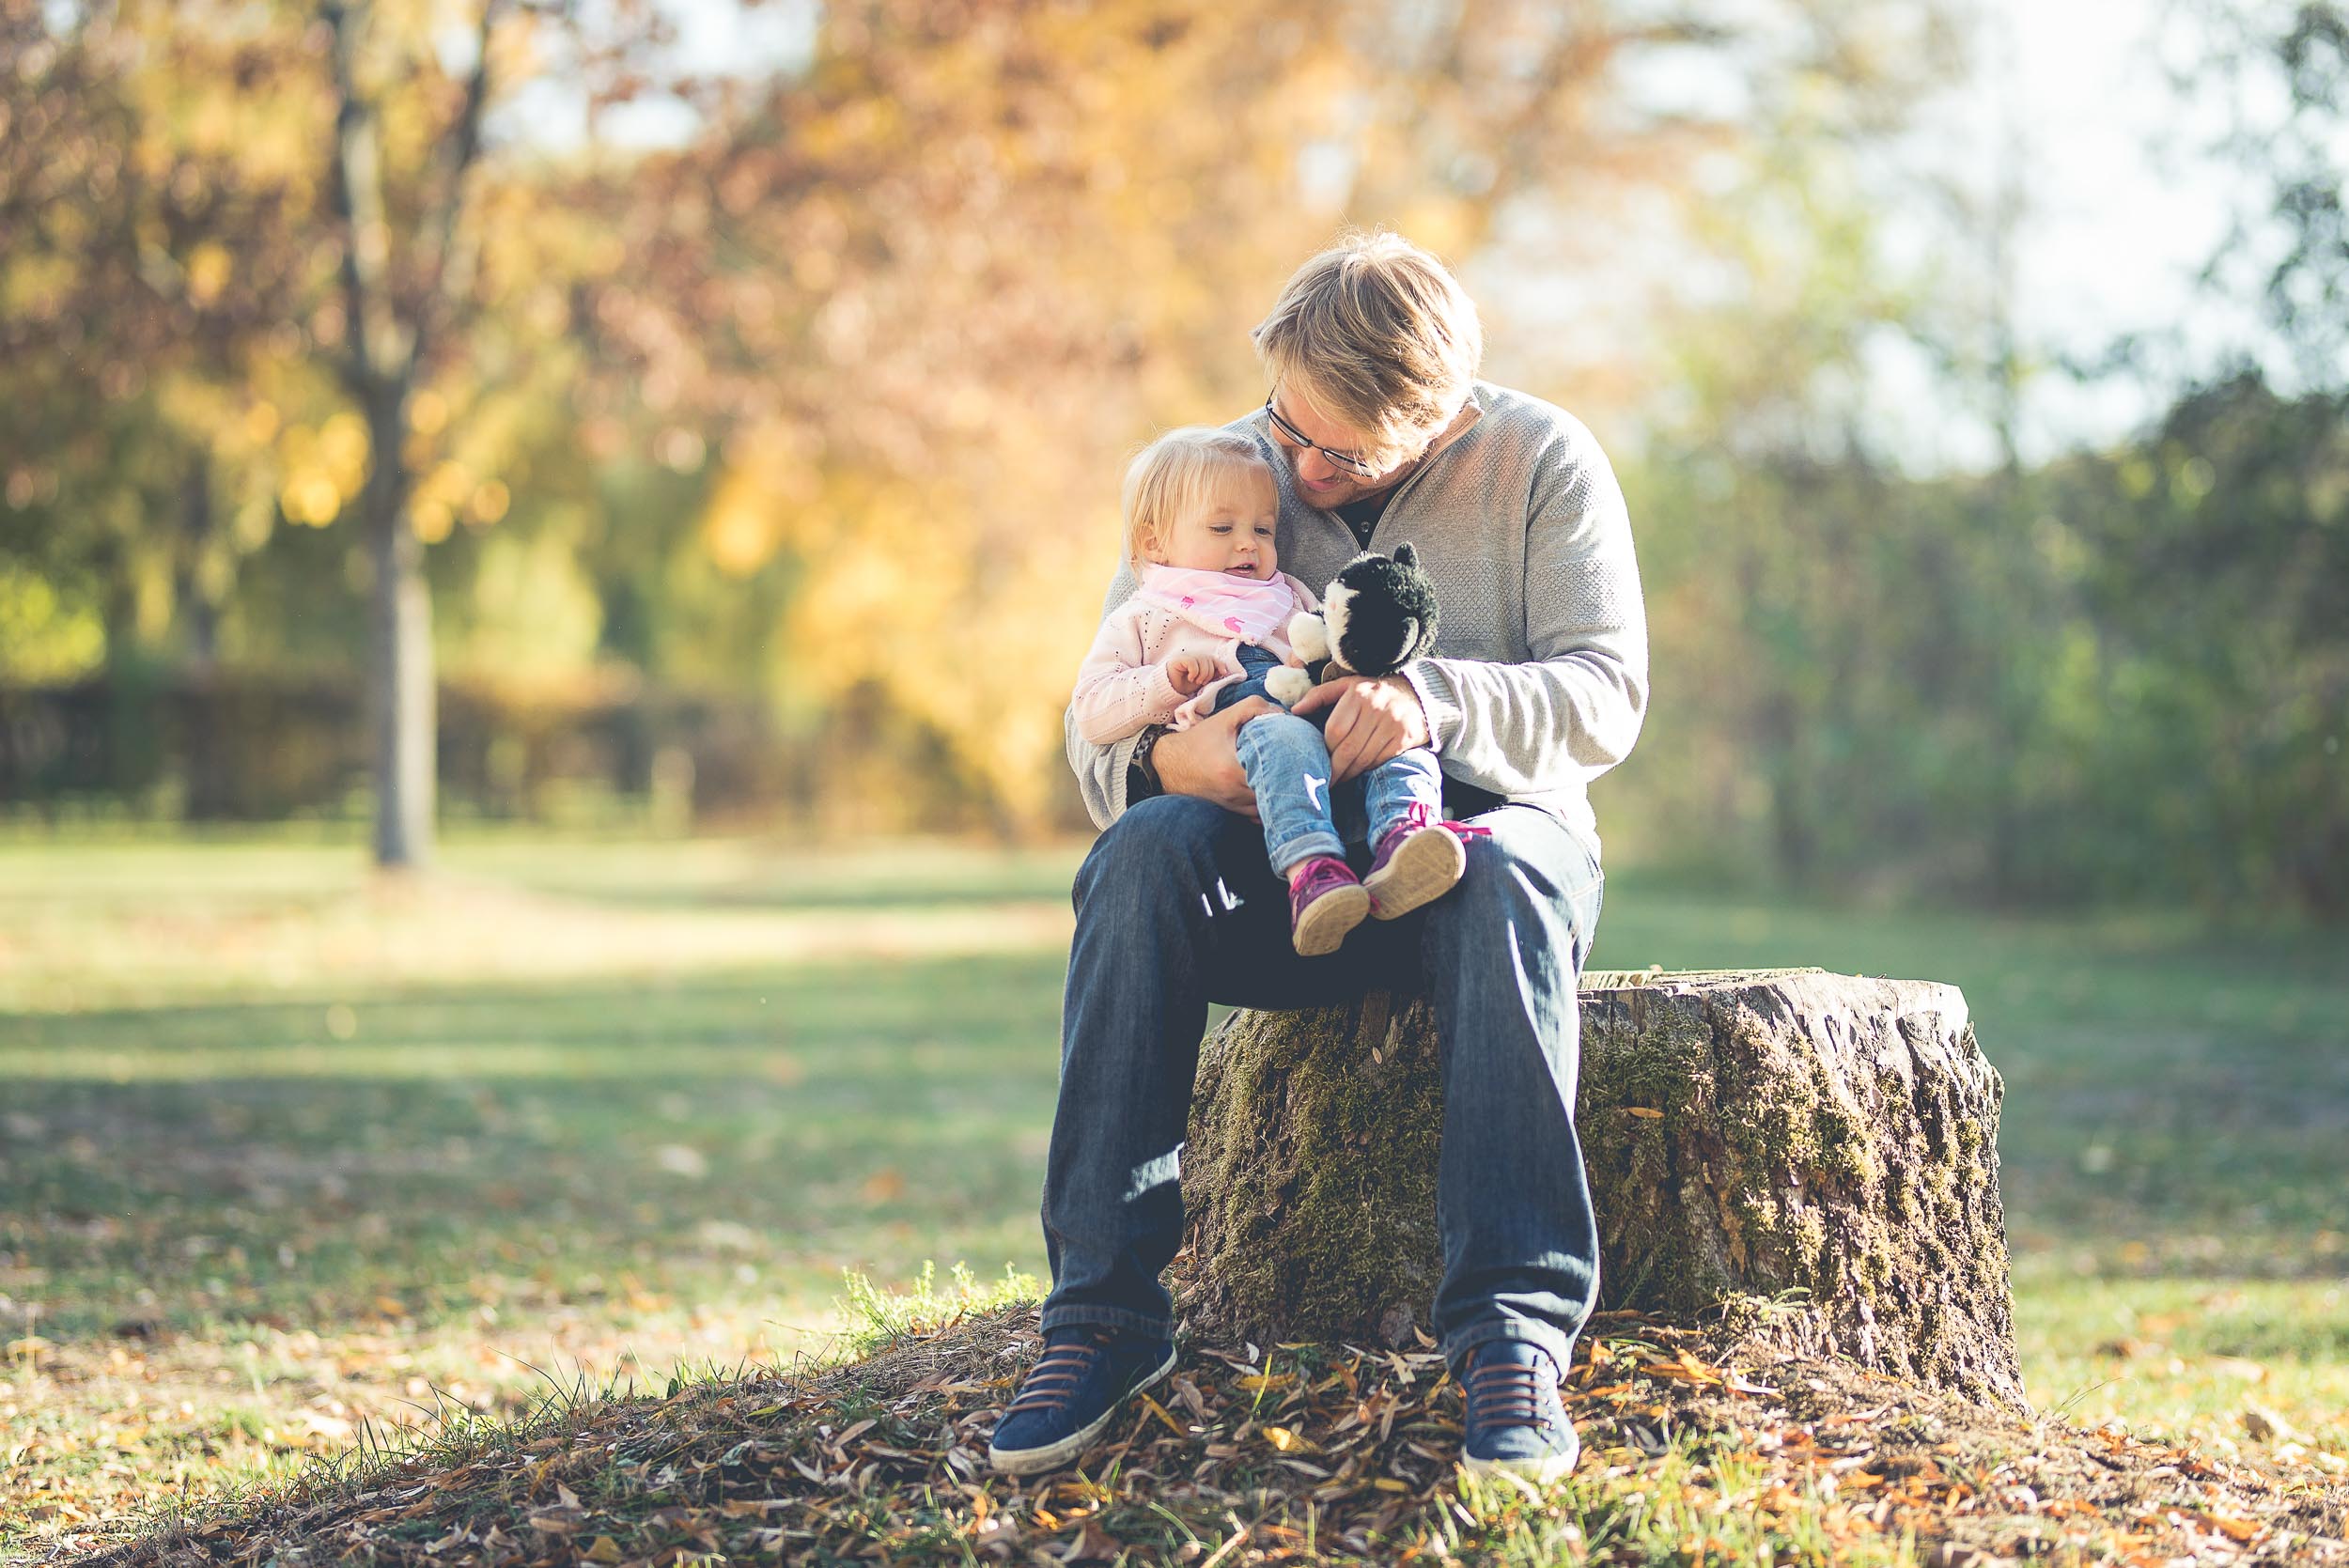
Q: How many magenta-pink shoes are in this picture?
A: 2